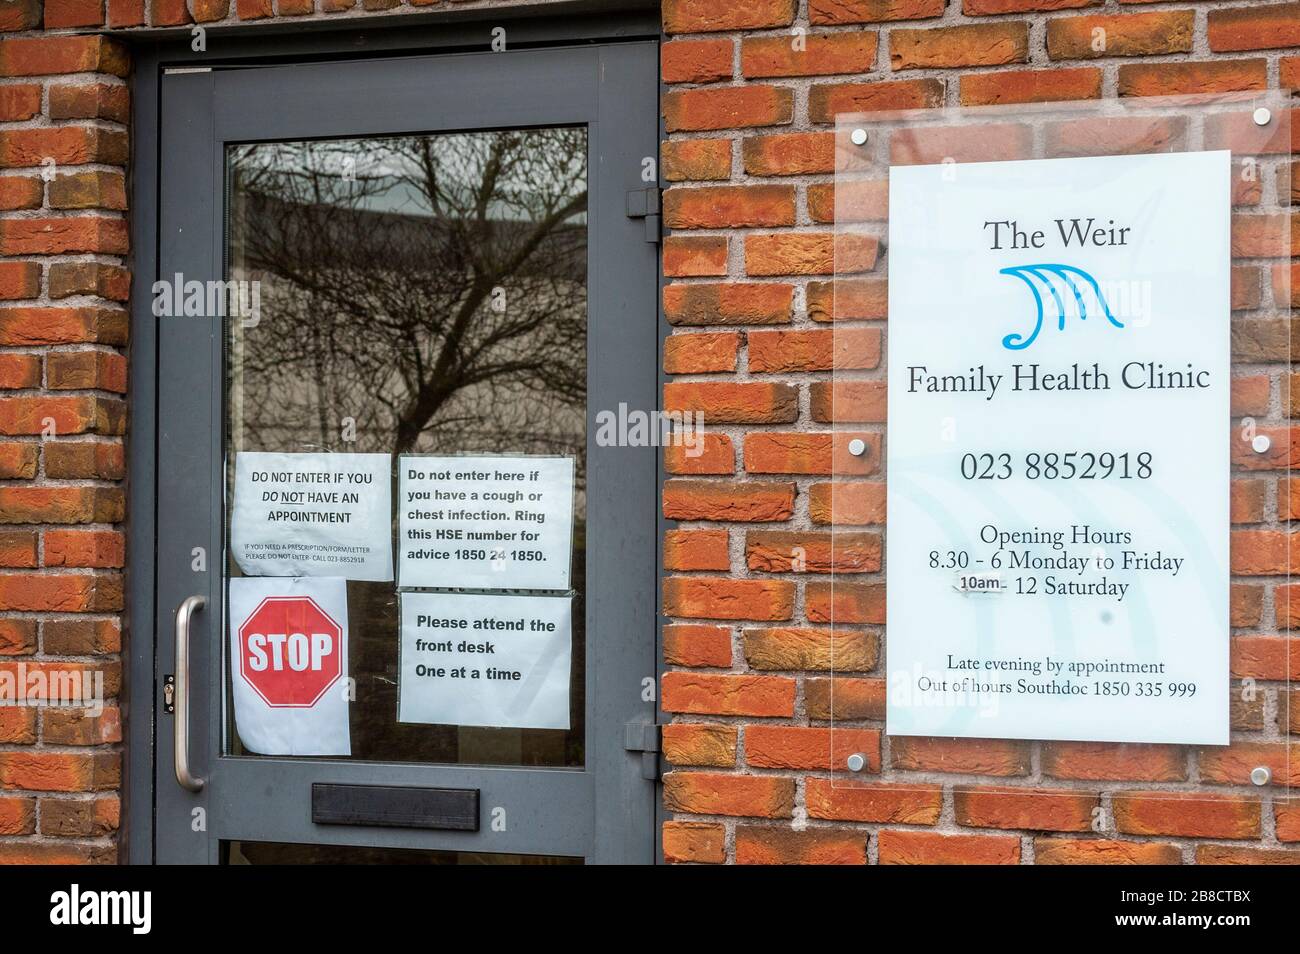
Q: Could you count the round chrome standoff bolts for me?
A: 6